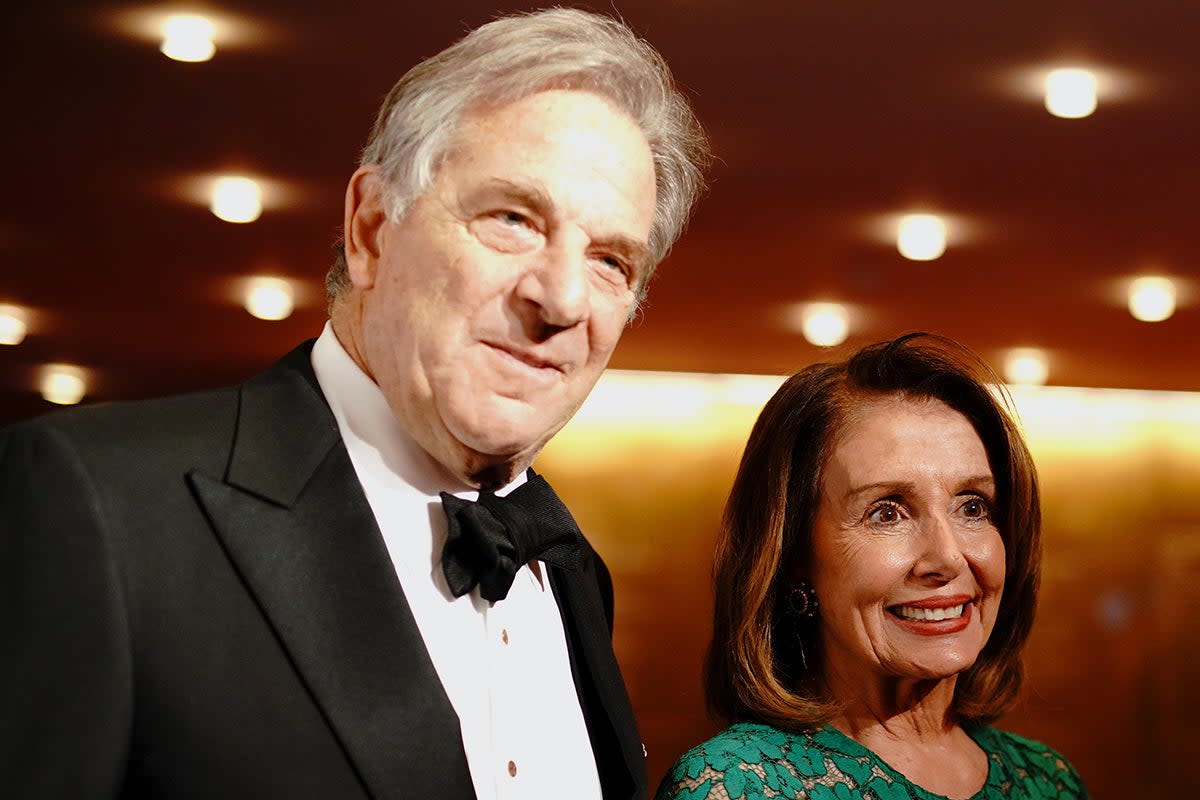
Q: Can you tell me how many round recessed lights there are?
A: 10